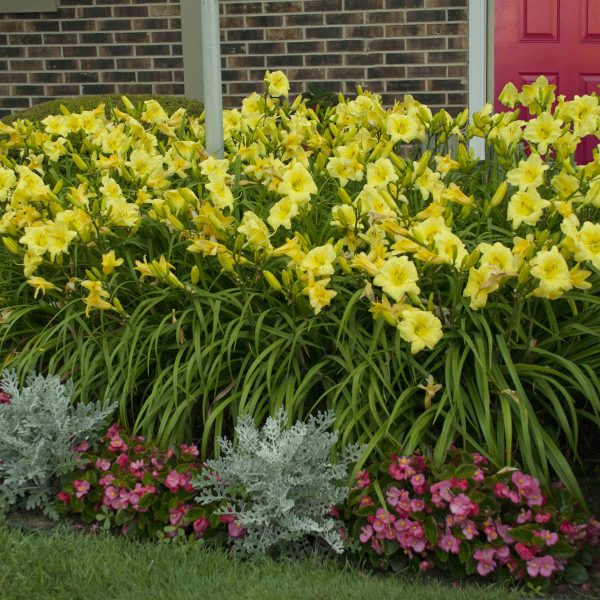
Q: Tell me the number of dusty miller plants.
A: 2